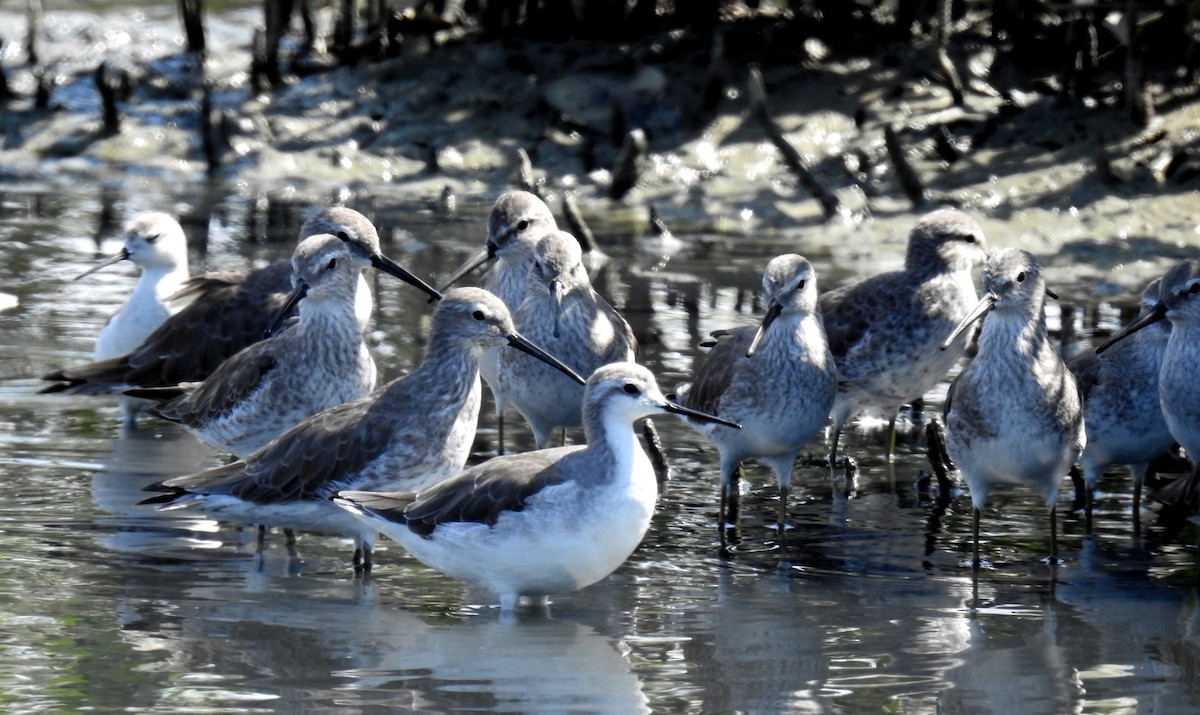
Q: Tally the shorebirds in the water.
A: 12